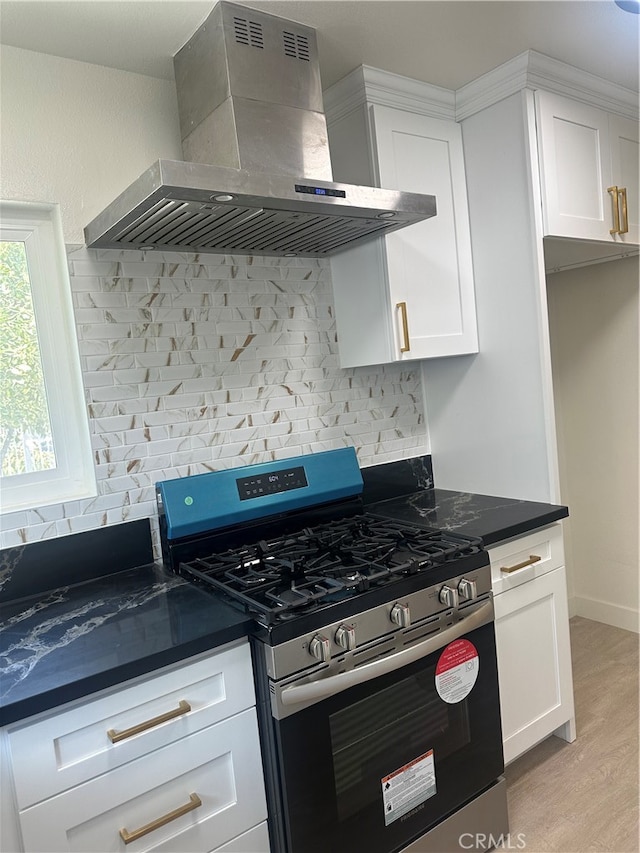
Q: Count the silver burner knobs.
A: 5